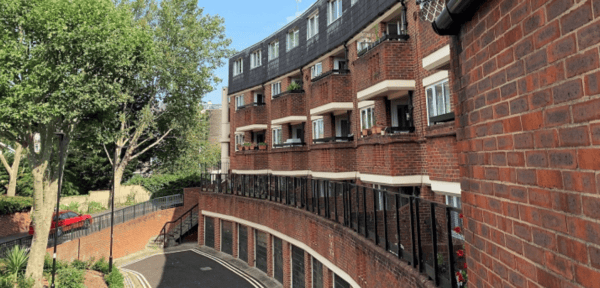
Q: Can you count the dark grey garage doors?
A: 8